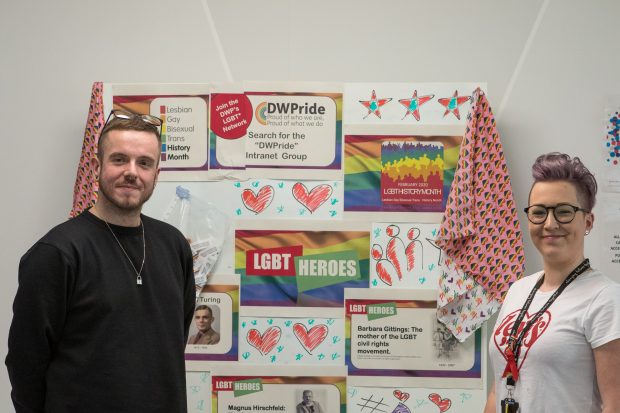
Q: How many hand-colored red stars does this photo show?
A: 3